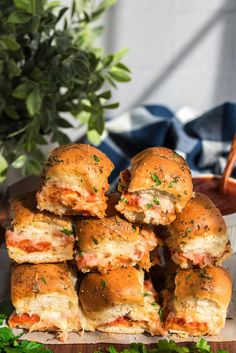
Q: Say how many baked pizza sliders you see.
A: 8